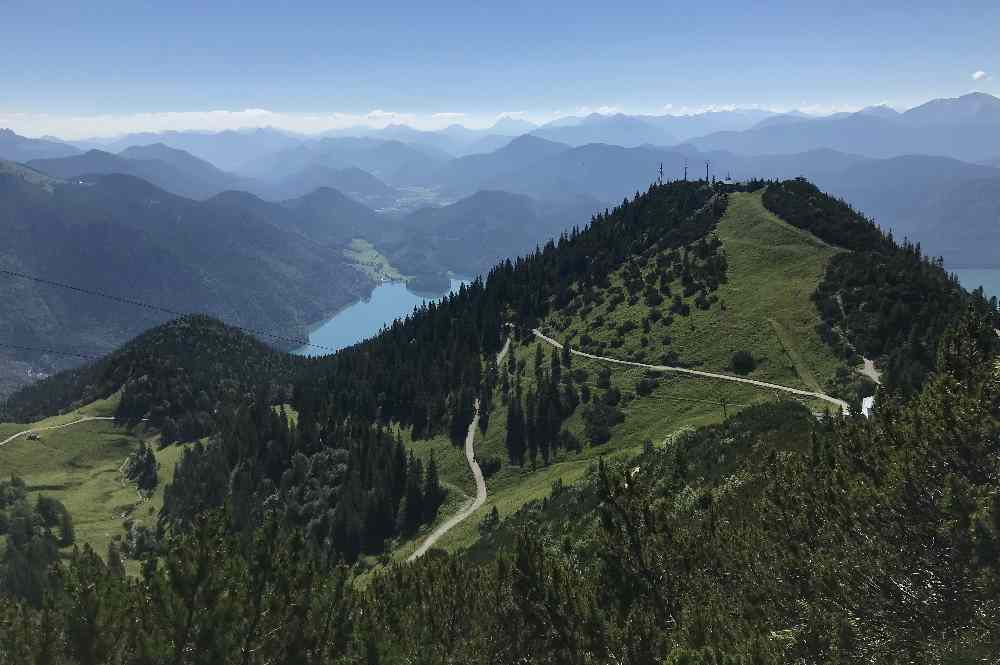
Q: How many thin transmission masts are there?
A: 3